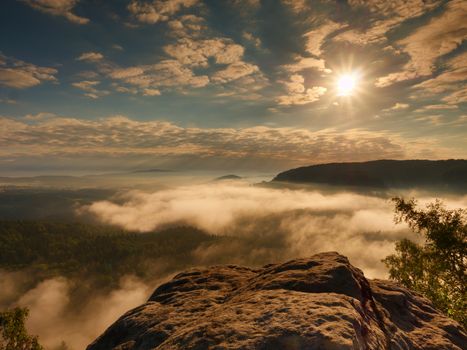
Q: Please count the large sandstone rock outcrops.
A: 1